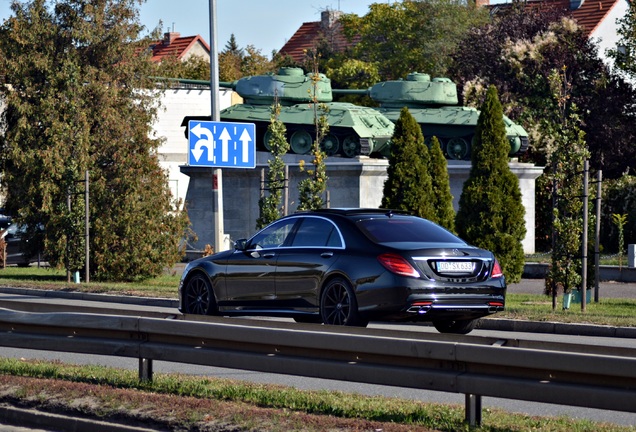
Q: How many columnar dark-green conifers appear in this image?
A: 3